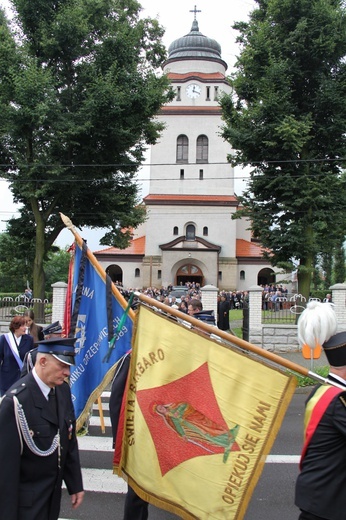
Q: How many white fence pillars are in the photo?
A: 4